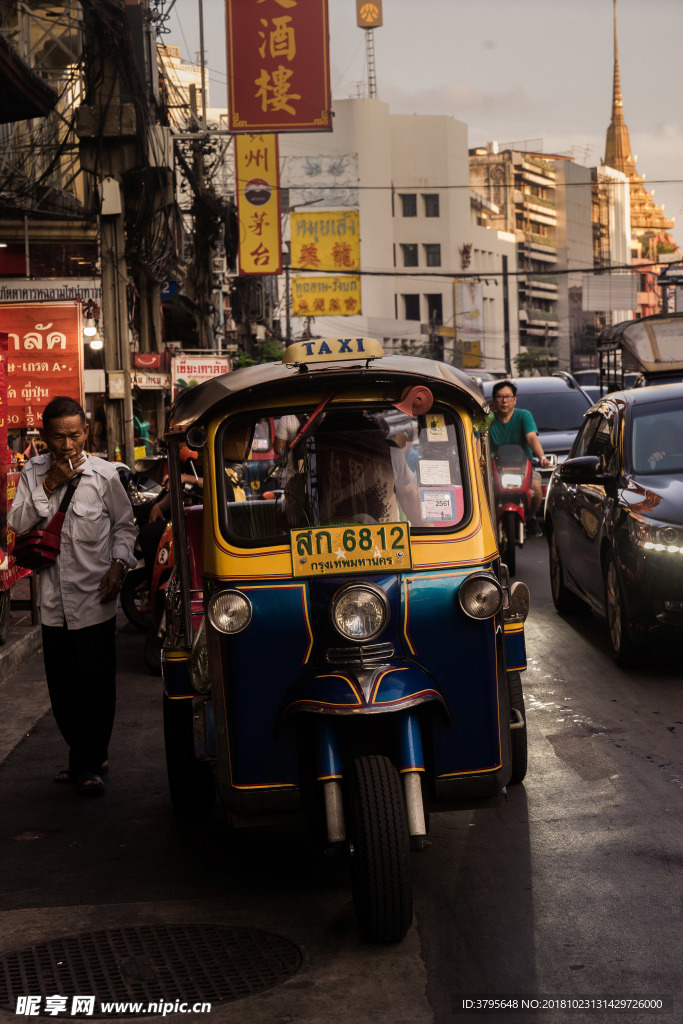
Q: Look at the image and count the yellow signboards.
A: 3